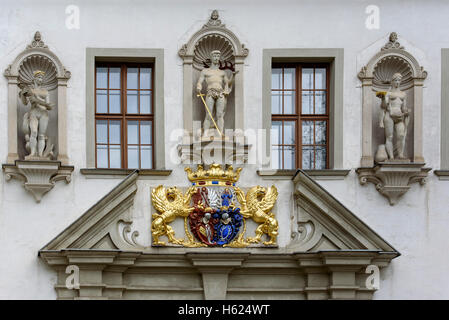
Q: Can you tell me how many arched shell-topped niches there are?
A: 3